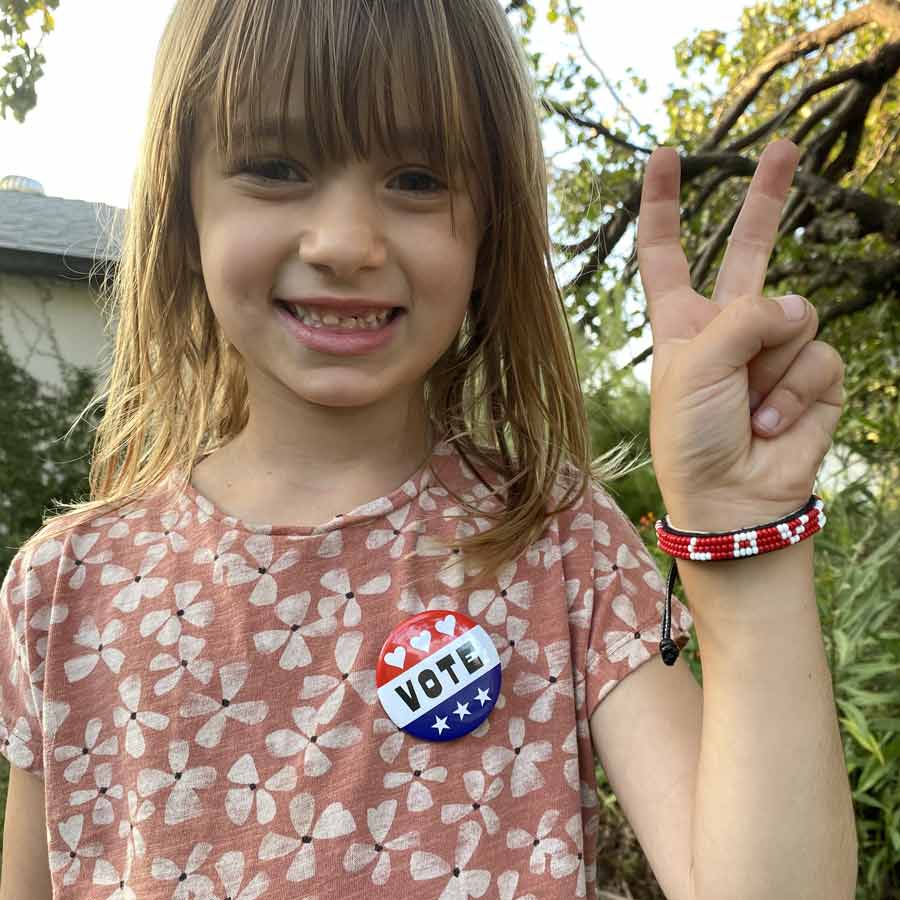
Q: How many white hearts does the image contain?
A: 3